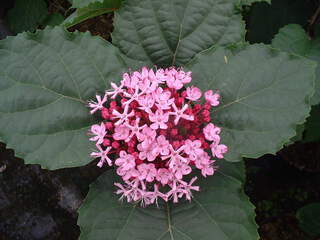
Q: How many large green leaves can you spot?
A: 4